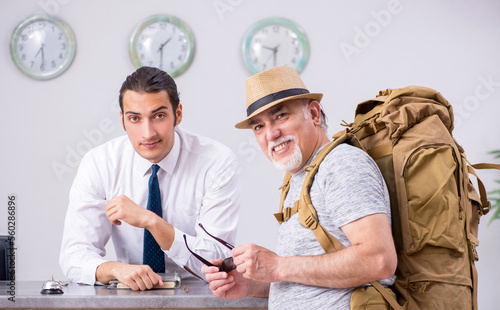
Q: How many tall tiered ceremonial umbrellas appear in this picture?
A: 0